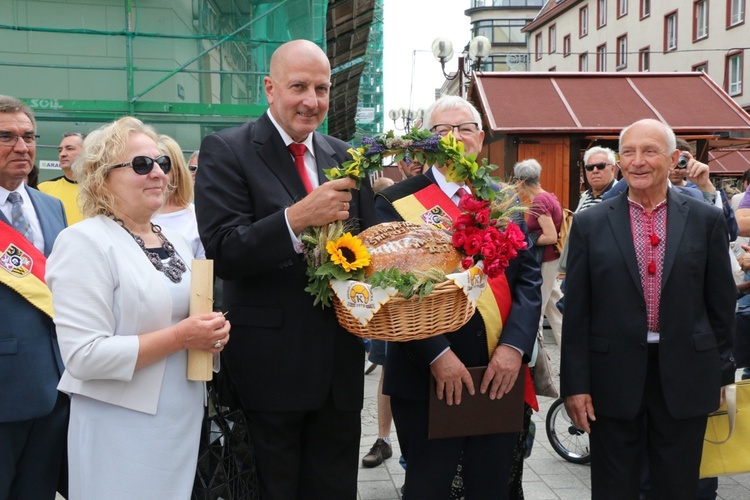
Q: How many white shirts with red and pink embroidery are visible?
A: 1